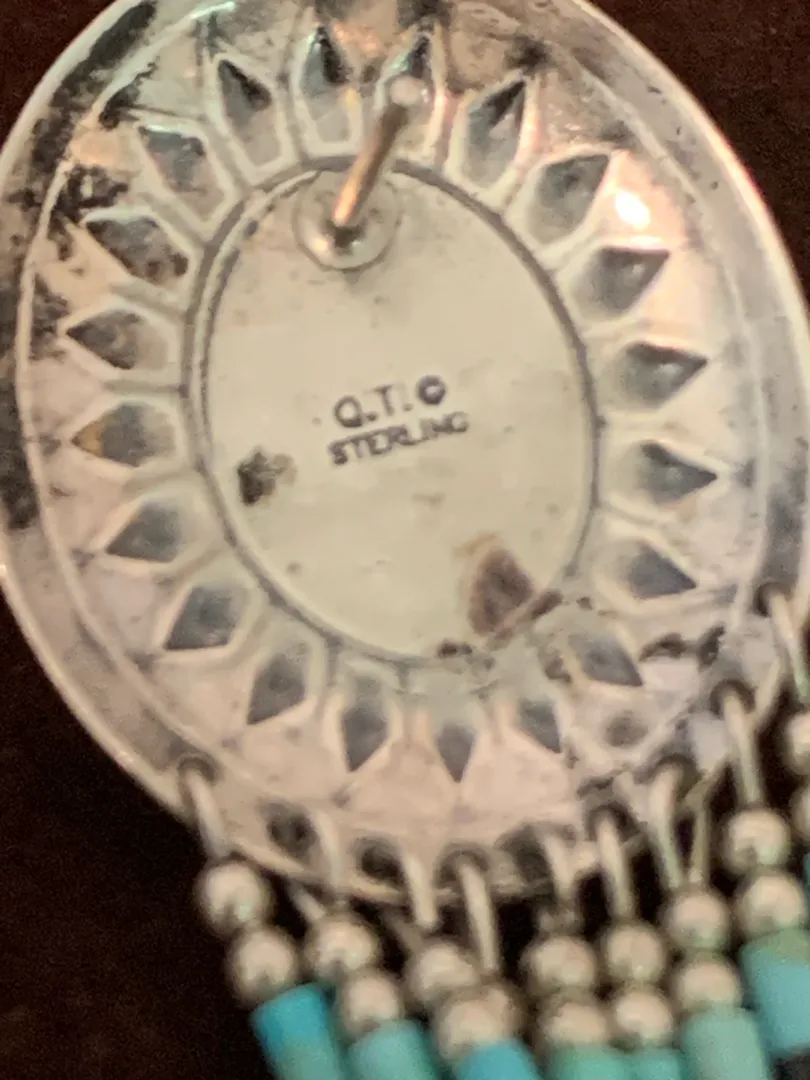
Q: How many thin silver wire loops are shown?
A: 9